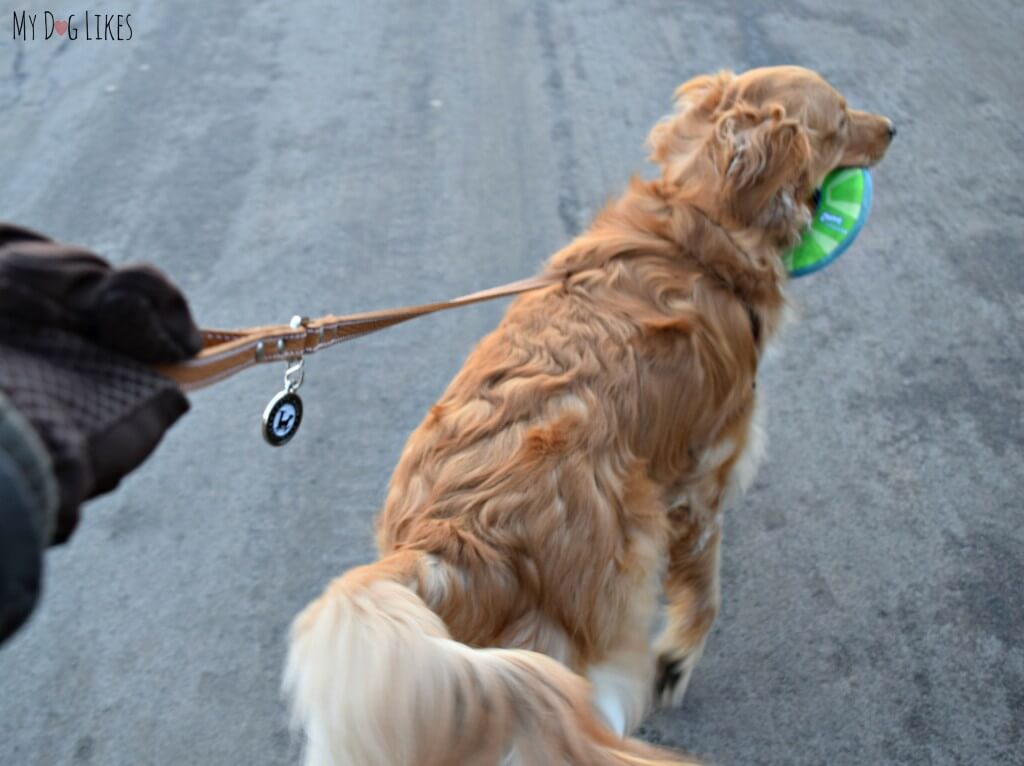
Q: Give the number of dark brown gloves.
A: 1